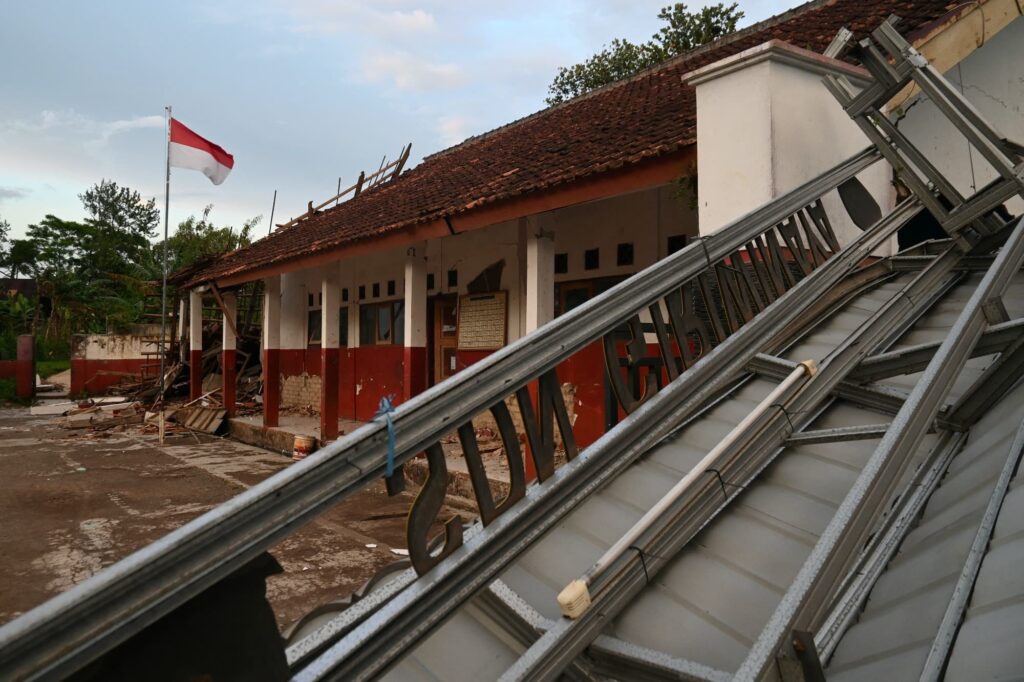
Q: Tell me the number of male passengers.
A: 0